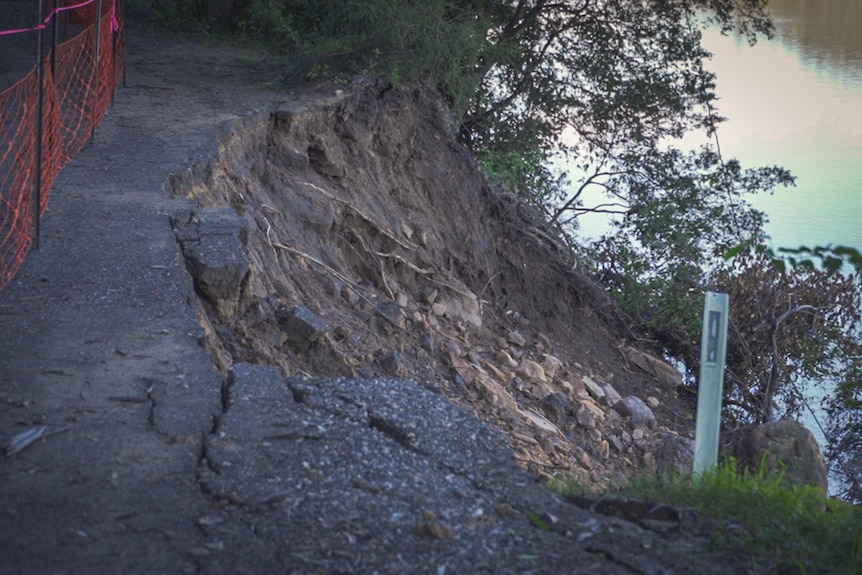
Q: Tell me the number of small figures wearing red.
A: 0